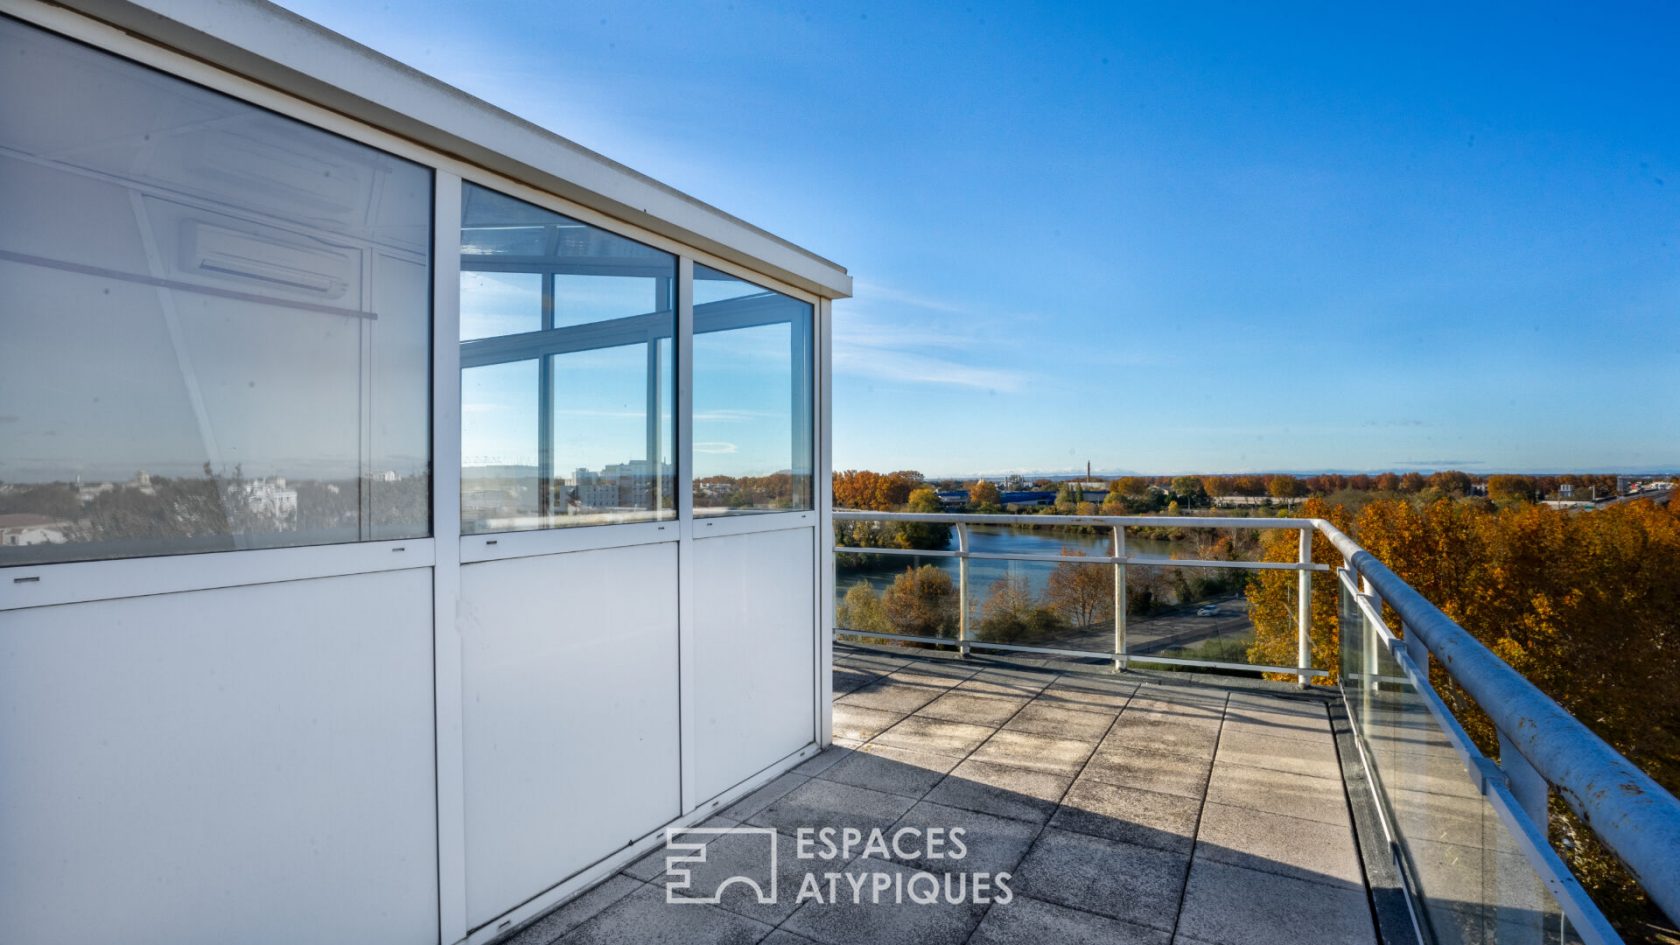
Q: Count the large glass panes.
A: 3